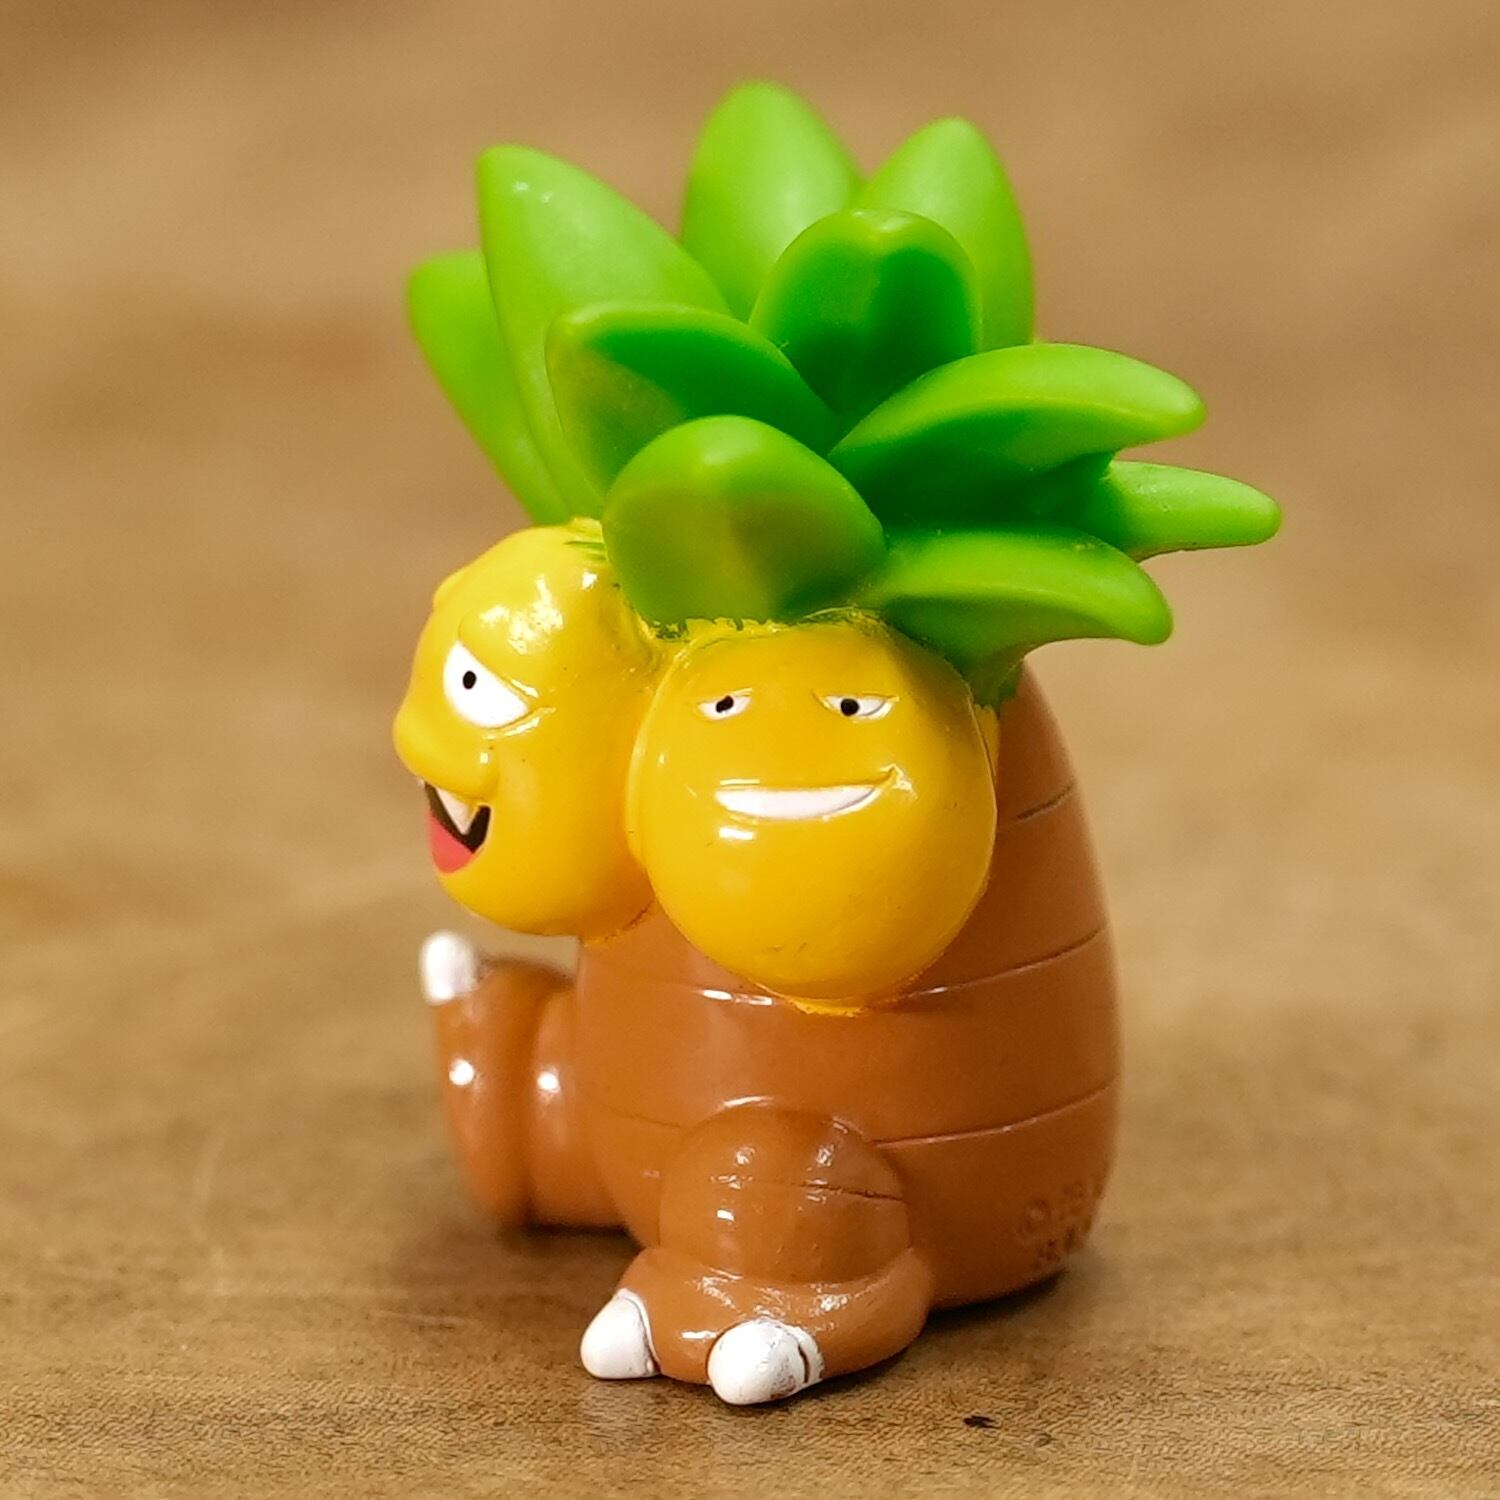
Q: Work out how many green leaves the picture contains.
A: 10